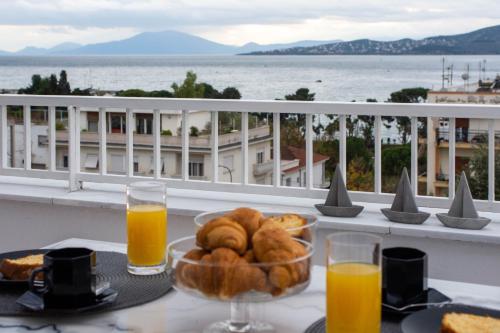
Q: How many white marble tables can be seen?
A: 1